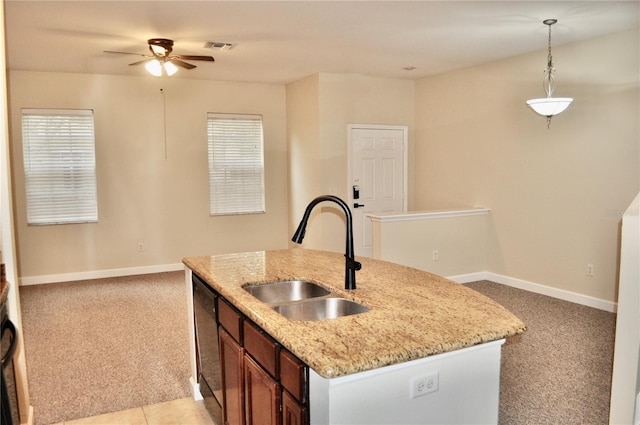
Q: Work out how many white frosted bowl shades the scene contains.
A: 1